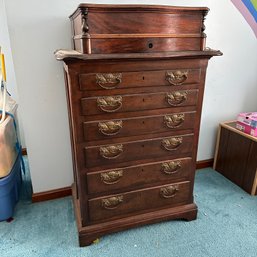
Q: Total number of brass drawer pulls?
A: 12